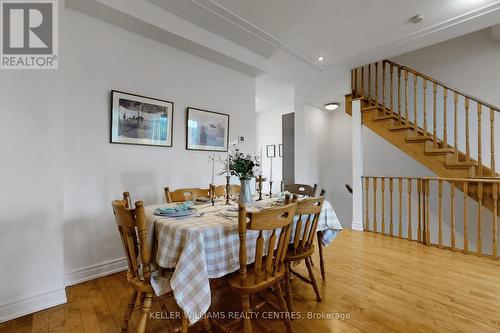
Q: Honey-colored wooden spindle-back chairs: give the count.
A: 6